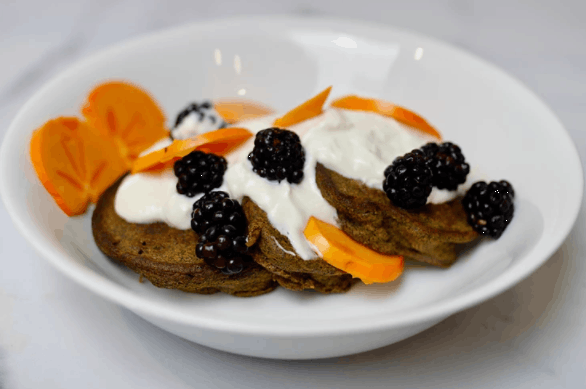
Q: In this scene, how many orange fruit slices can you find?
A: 7